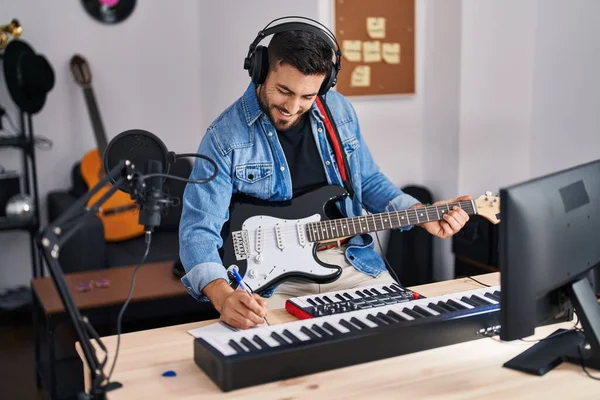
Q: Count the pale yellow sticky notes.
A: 5